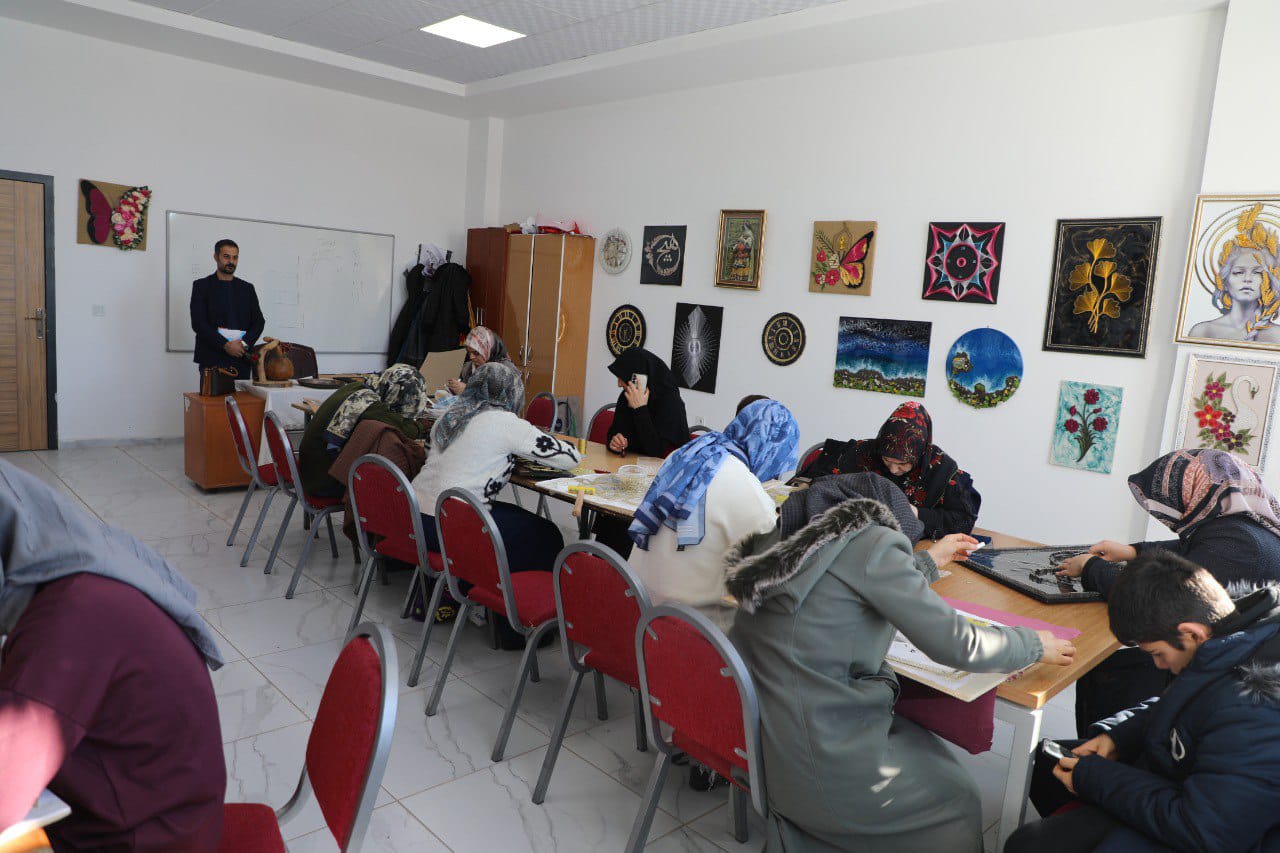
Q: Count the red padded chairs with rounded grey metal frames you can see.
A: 11